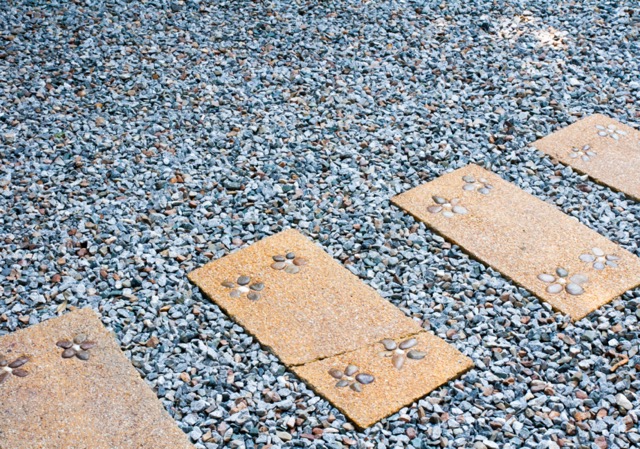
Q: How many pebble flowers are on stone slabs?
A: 12